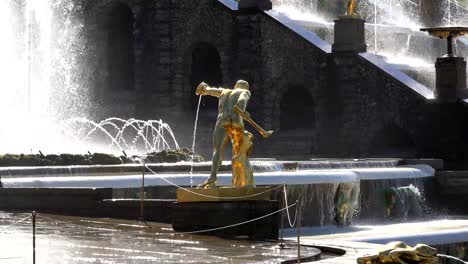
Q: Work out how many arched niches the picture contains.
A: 3